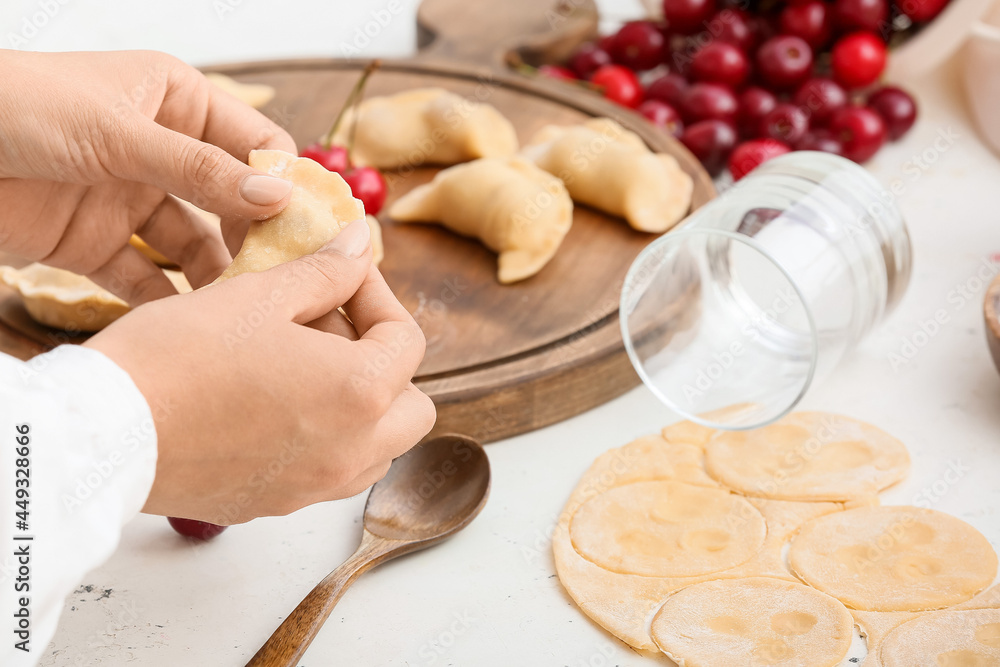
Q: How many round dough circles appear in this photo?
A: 5